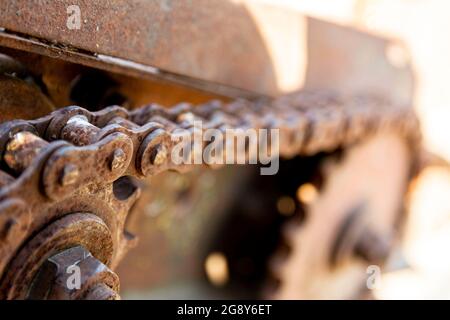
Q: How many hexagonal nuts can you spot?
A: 1